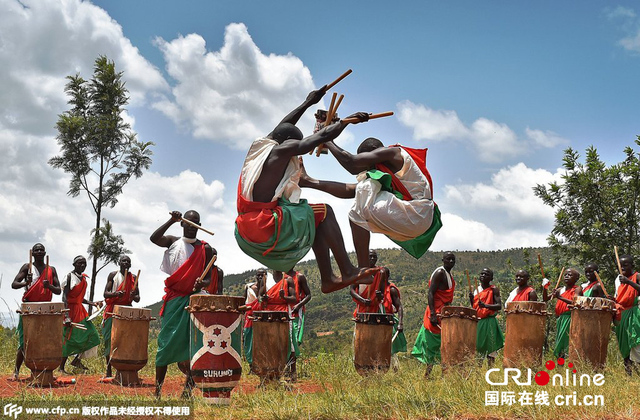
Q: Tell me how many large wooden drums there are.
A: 8